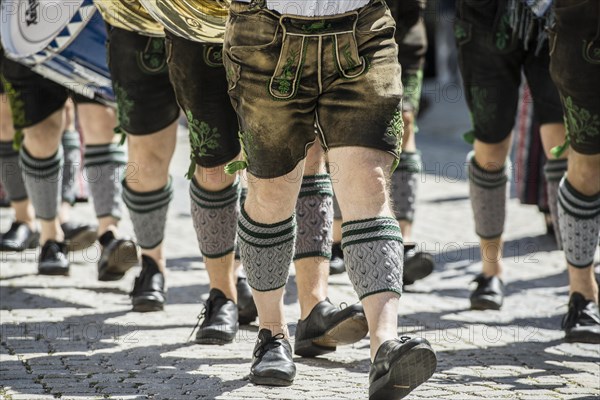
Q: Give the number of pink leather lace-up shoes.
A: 0